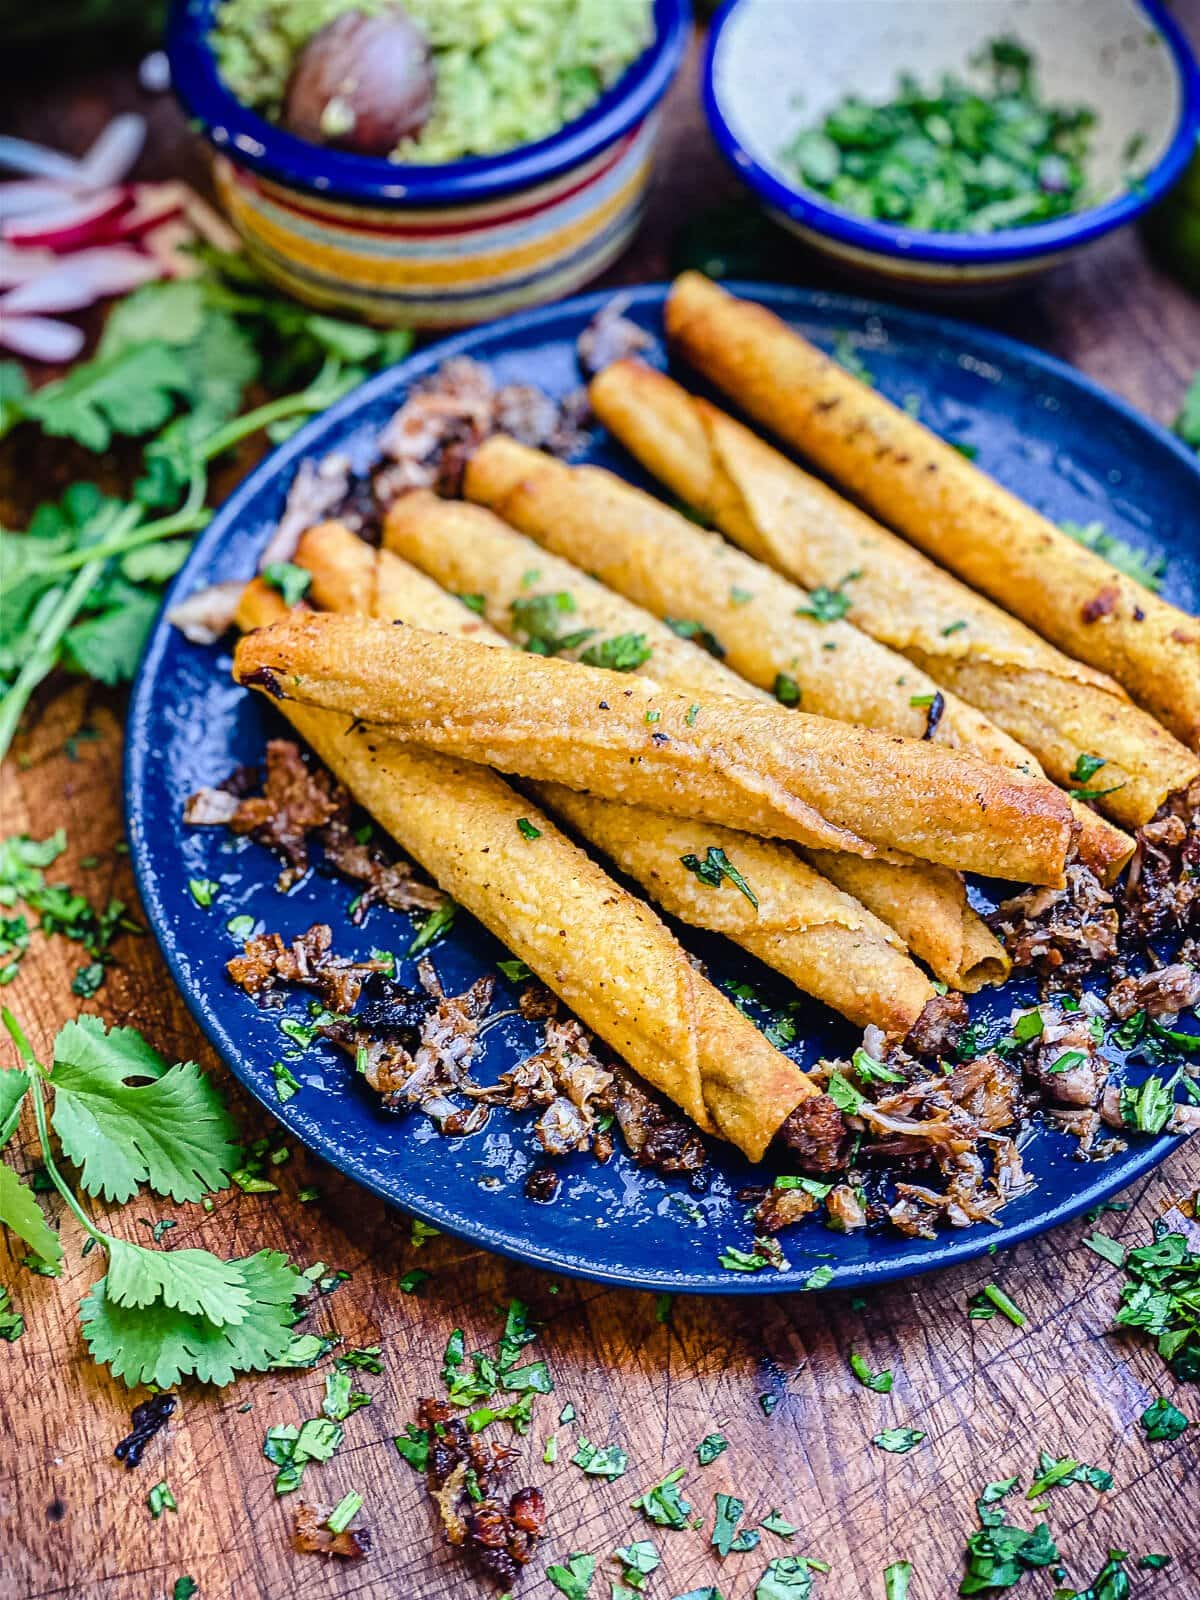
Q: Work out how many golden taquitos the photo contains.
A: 7